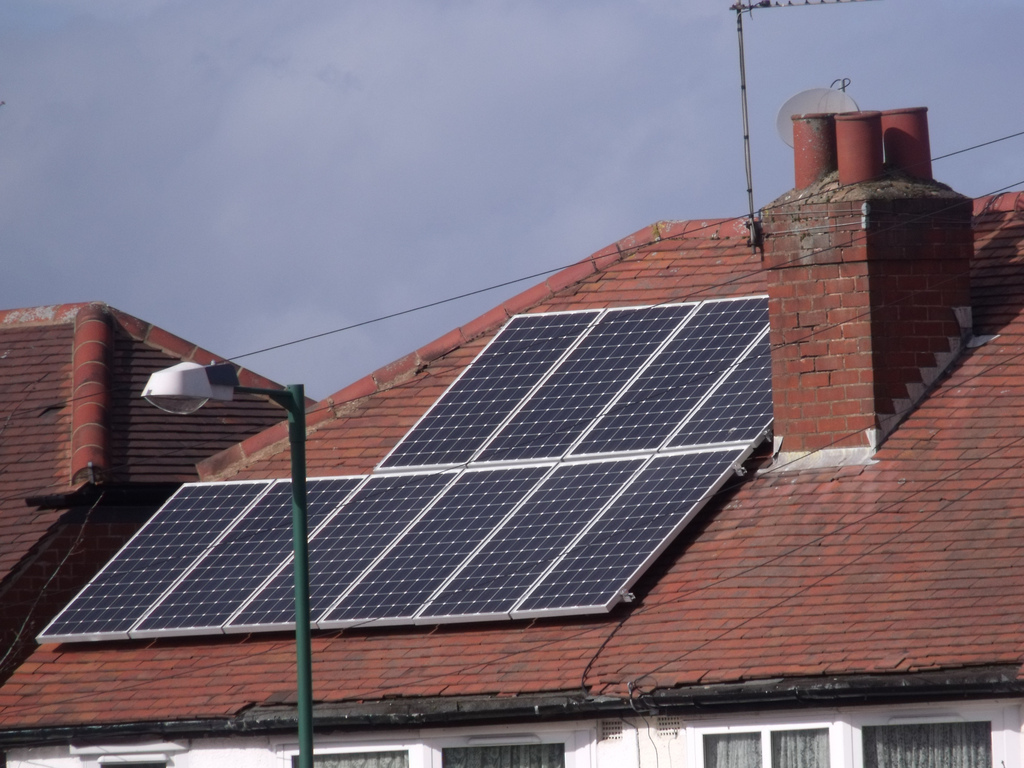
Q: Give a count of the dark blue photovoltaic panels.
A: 10